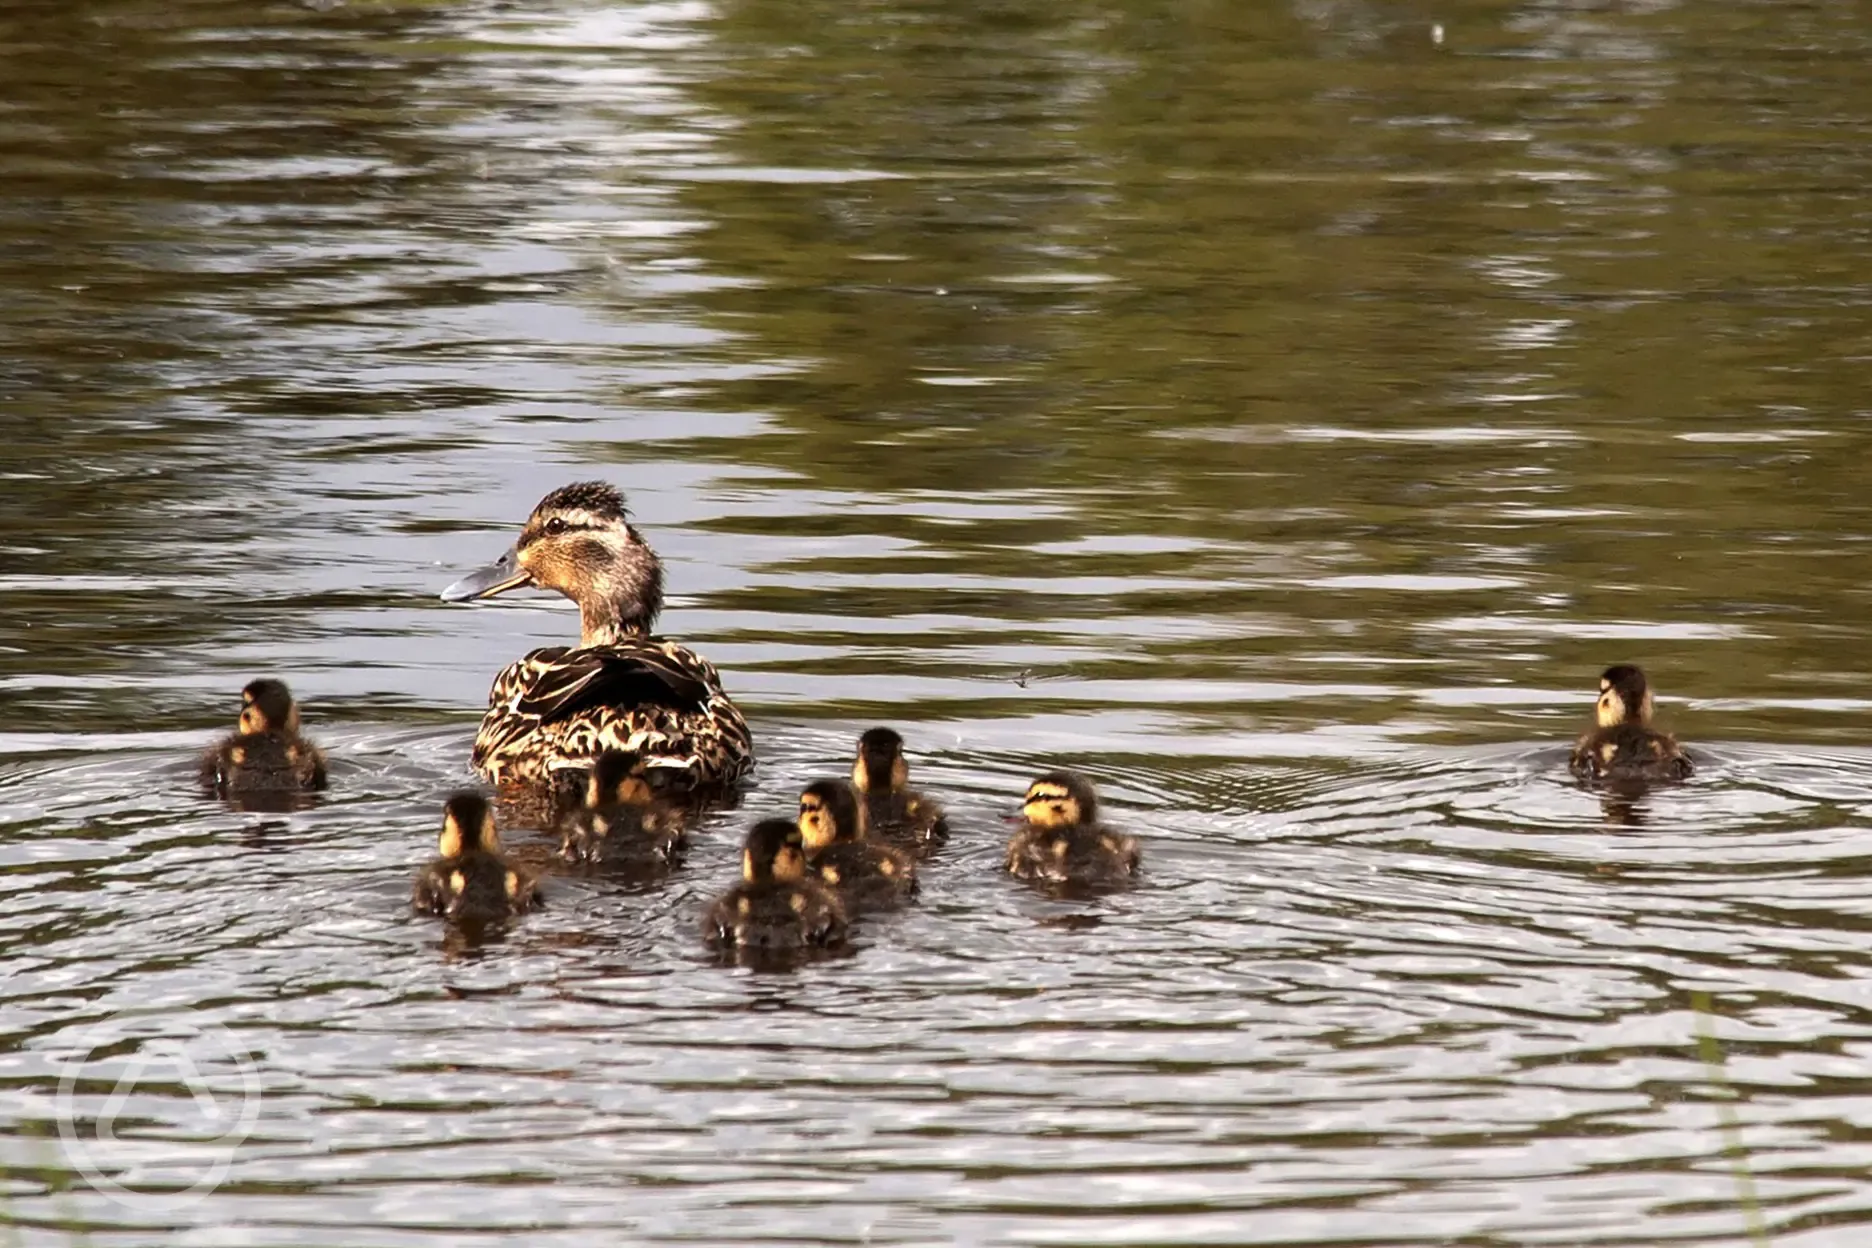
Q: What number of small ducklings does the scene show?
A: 8